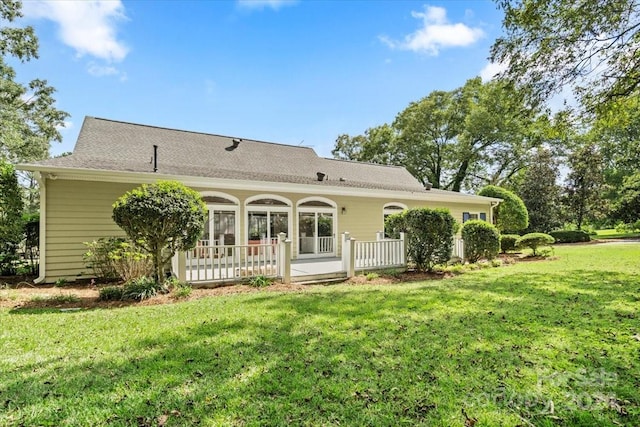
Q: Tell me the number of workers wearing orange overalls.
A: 0